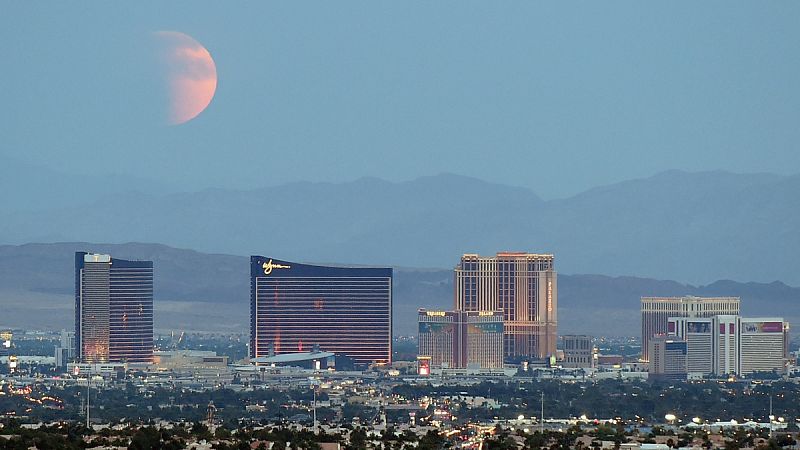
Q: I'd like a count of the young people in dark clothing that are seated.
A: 0